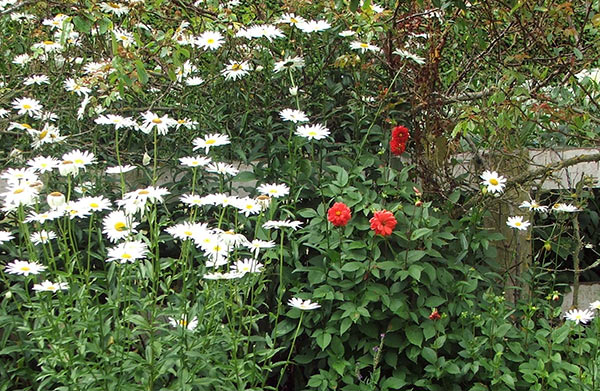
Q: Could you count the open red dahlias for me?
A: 4